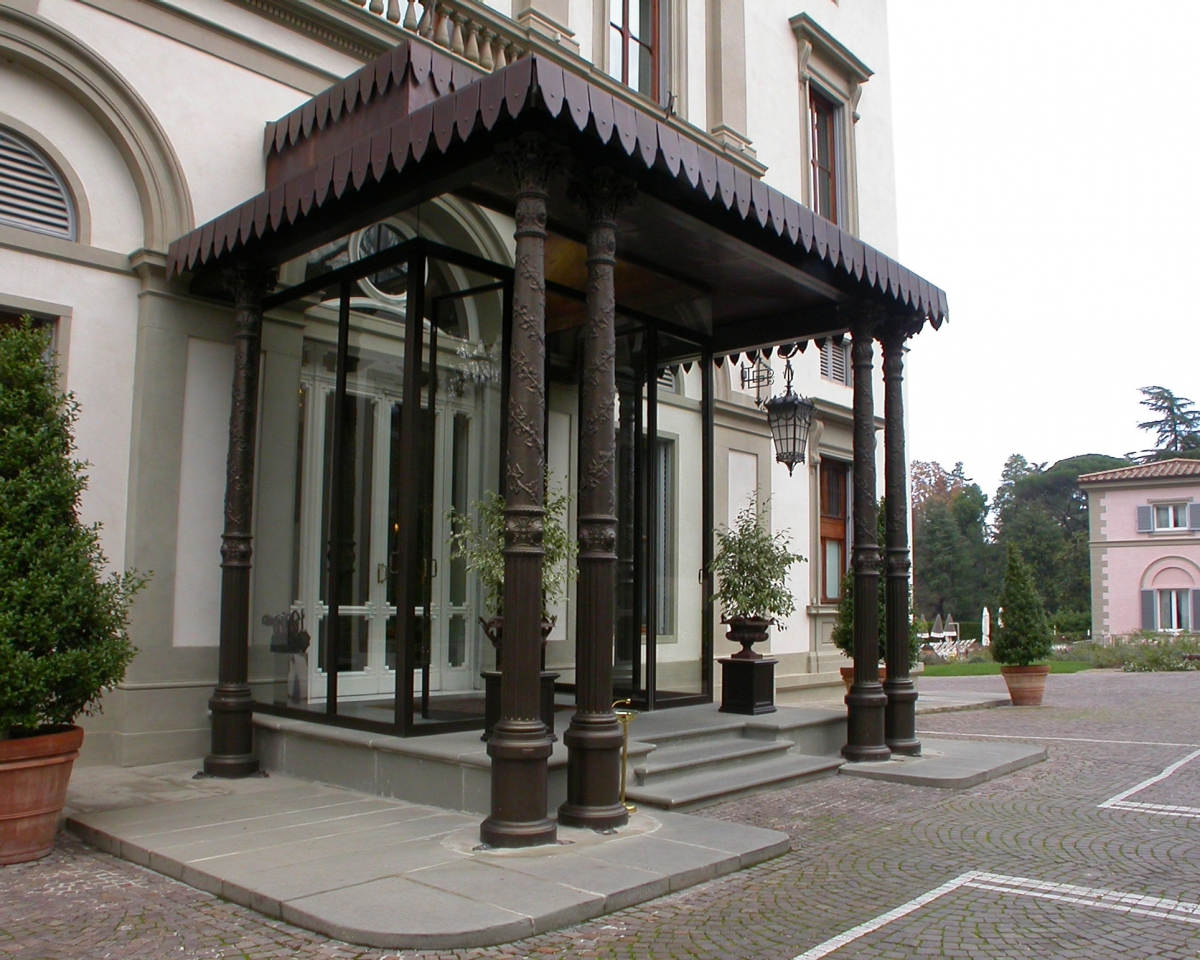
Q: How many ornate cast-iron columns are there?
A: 5